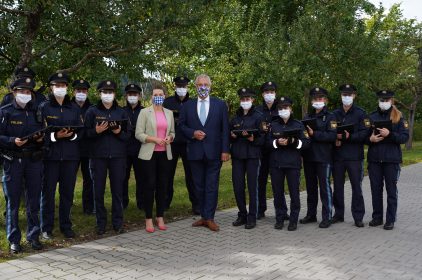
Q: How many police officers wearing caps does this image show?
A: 13